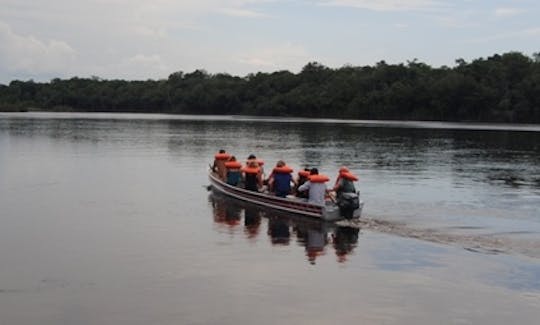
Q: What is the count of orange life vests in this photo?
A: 8